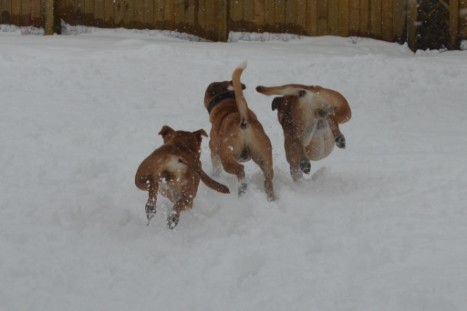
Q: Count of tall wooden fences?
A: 1